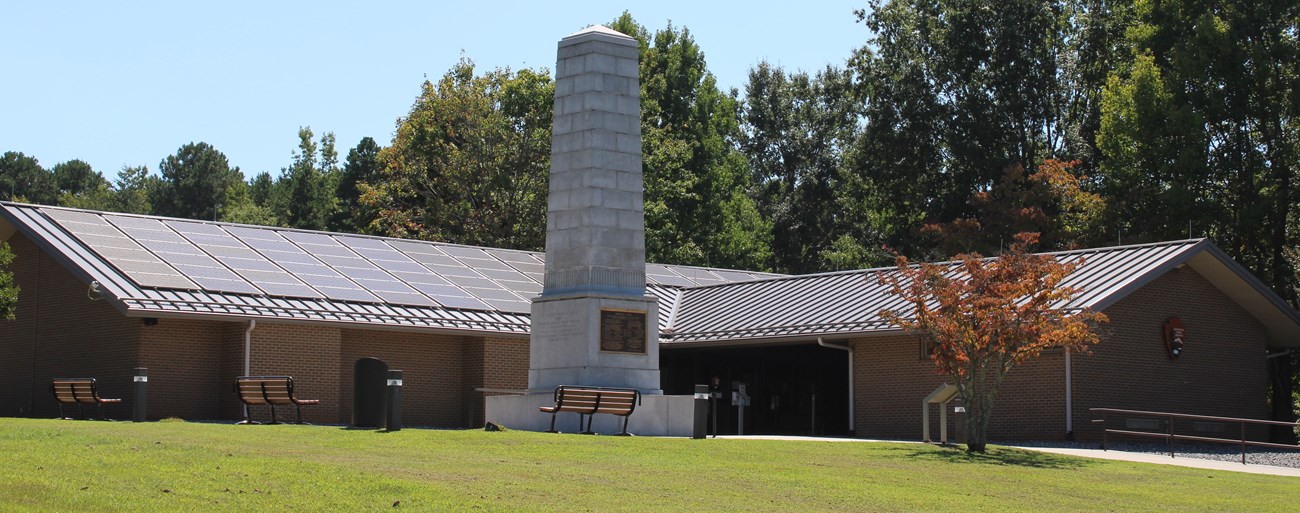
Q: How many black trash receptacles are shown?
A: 1